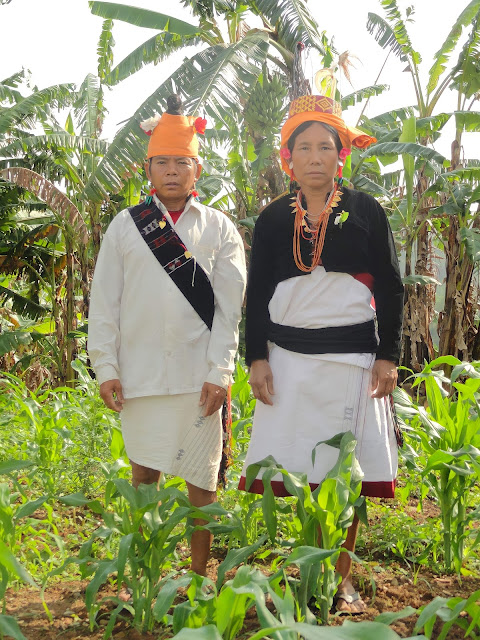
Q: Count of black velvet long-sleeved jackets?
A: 1